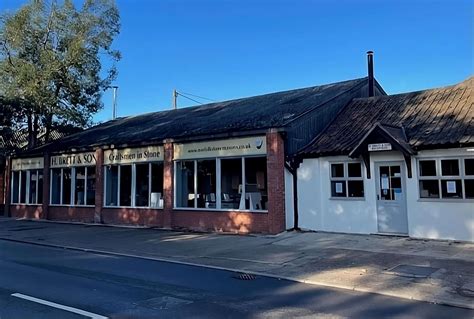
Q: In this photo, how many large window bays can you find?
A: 4